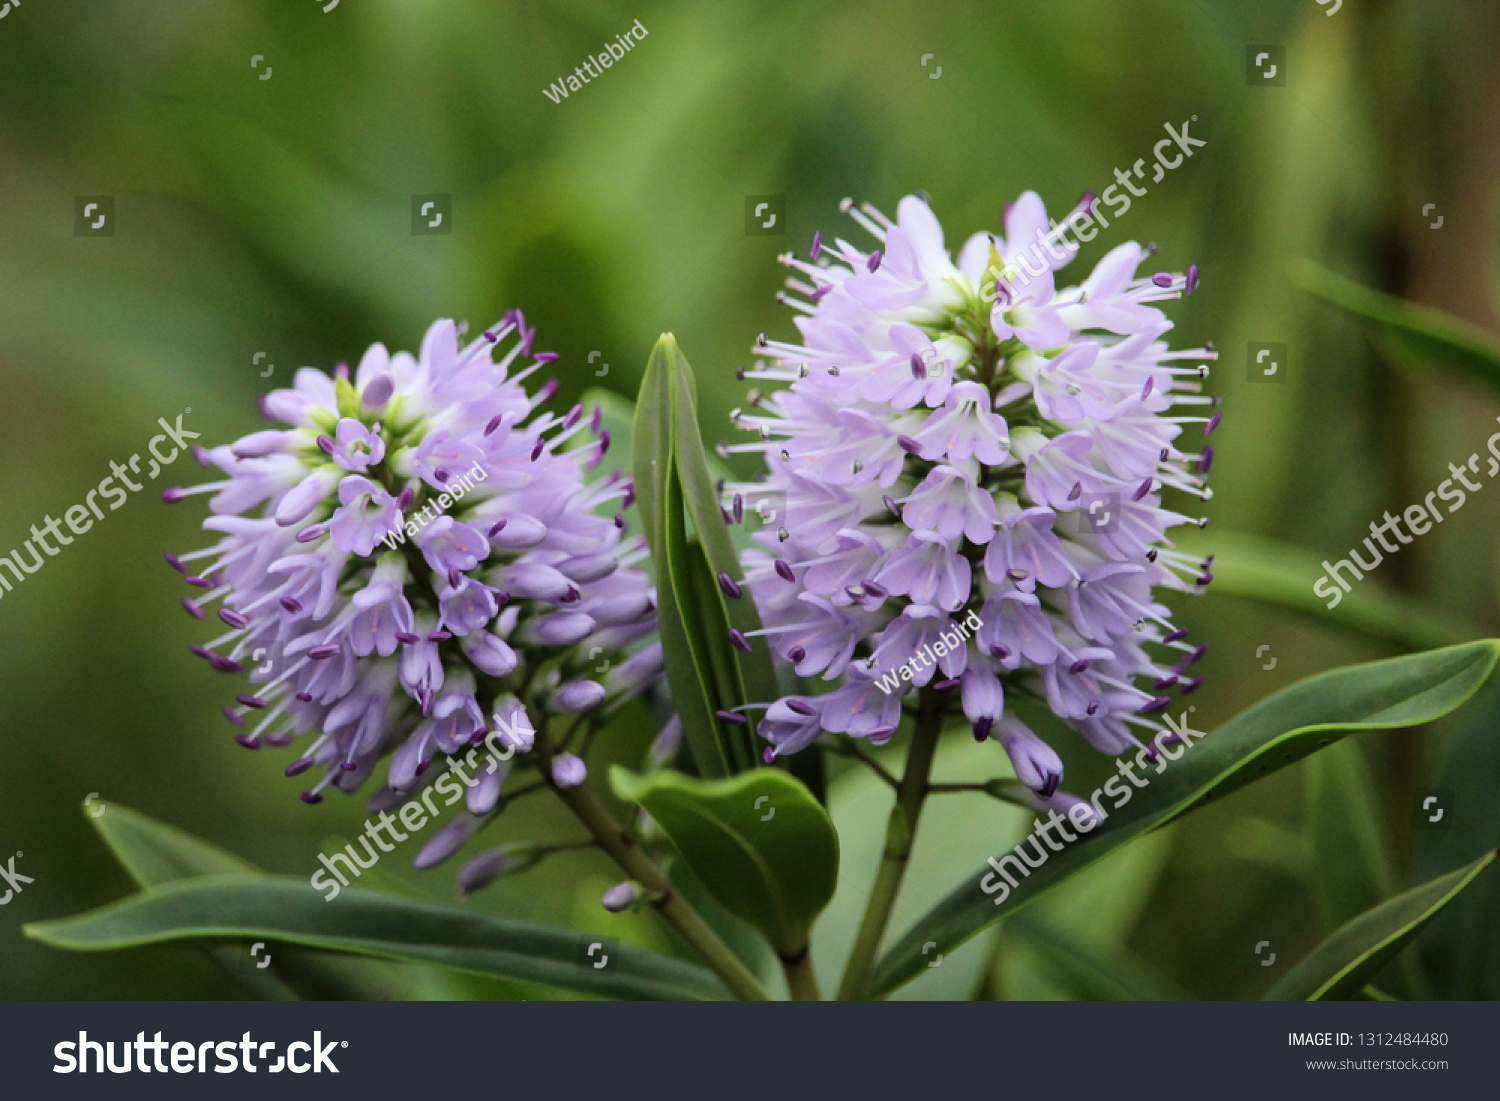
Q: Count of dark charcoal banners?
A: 1